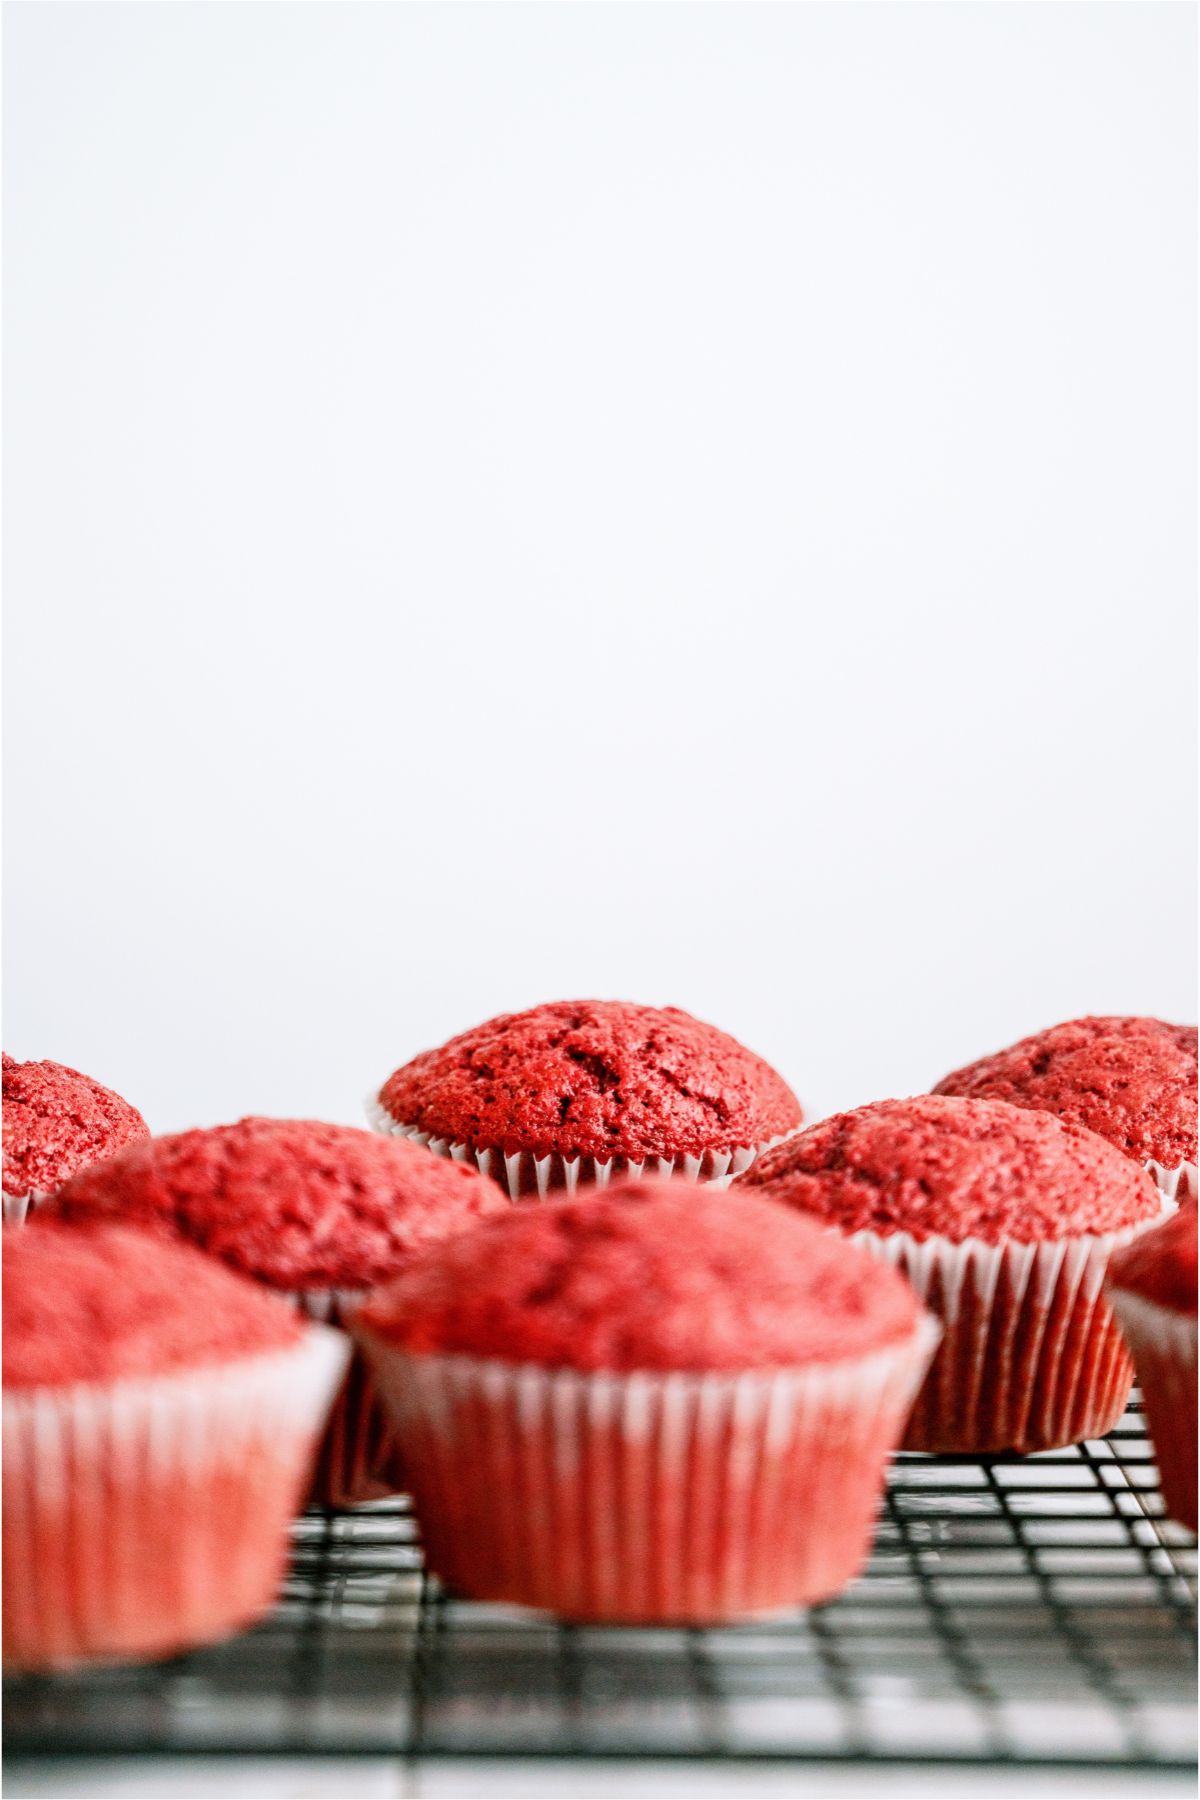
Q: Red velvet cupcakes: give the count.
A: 8